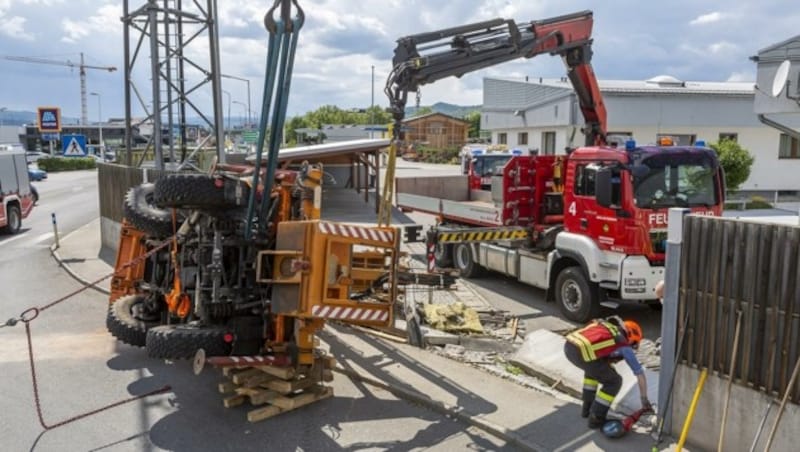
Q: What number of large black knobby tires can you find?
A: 4